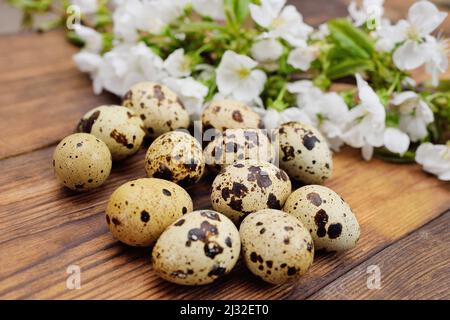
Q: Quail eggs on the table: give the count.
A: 12